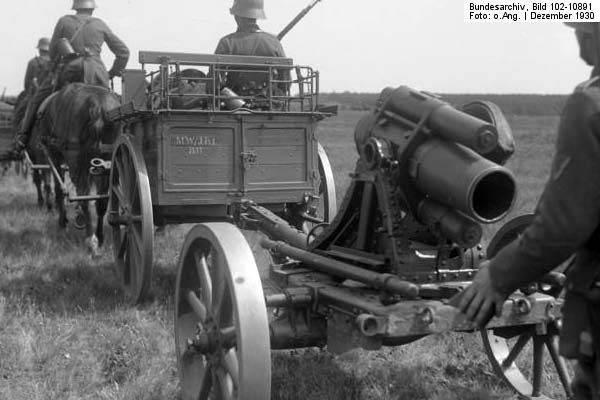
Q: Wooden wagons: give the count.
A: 1